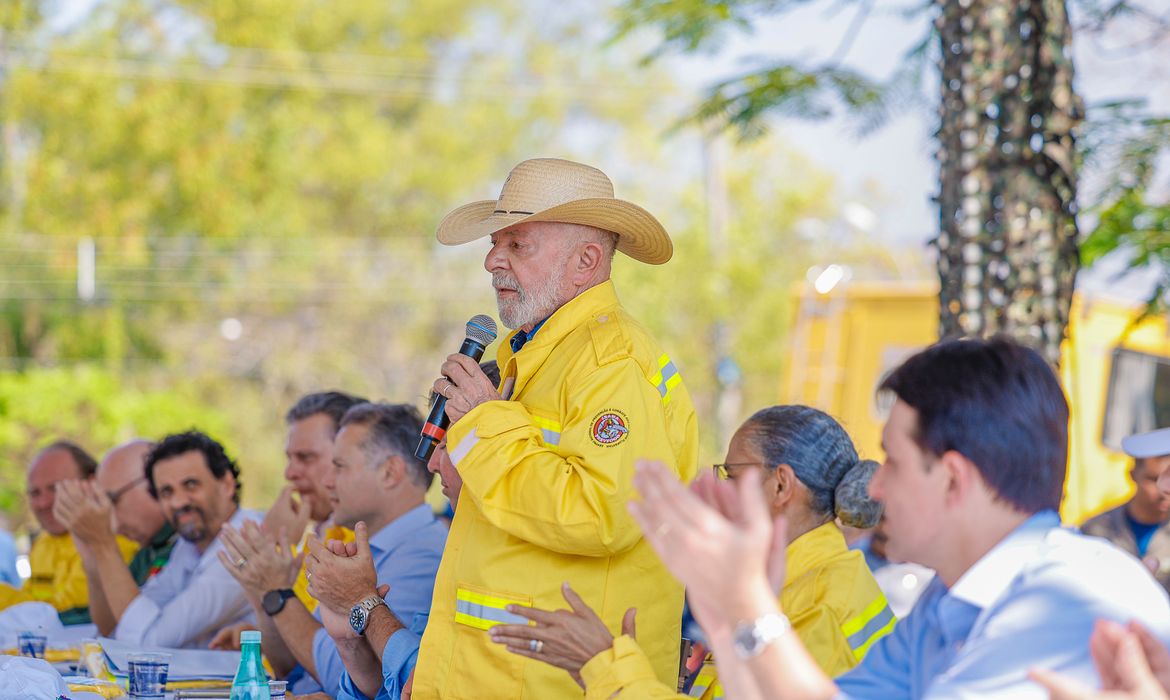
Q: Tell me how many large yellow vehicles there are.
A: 1